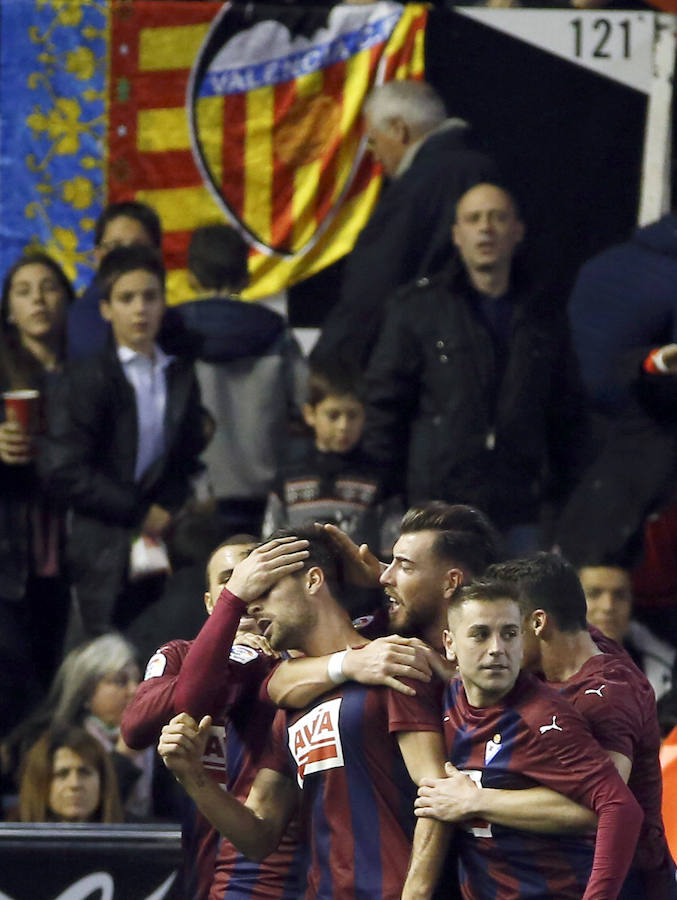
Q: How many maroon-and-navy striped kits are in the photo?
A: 5